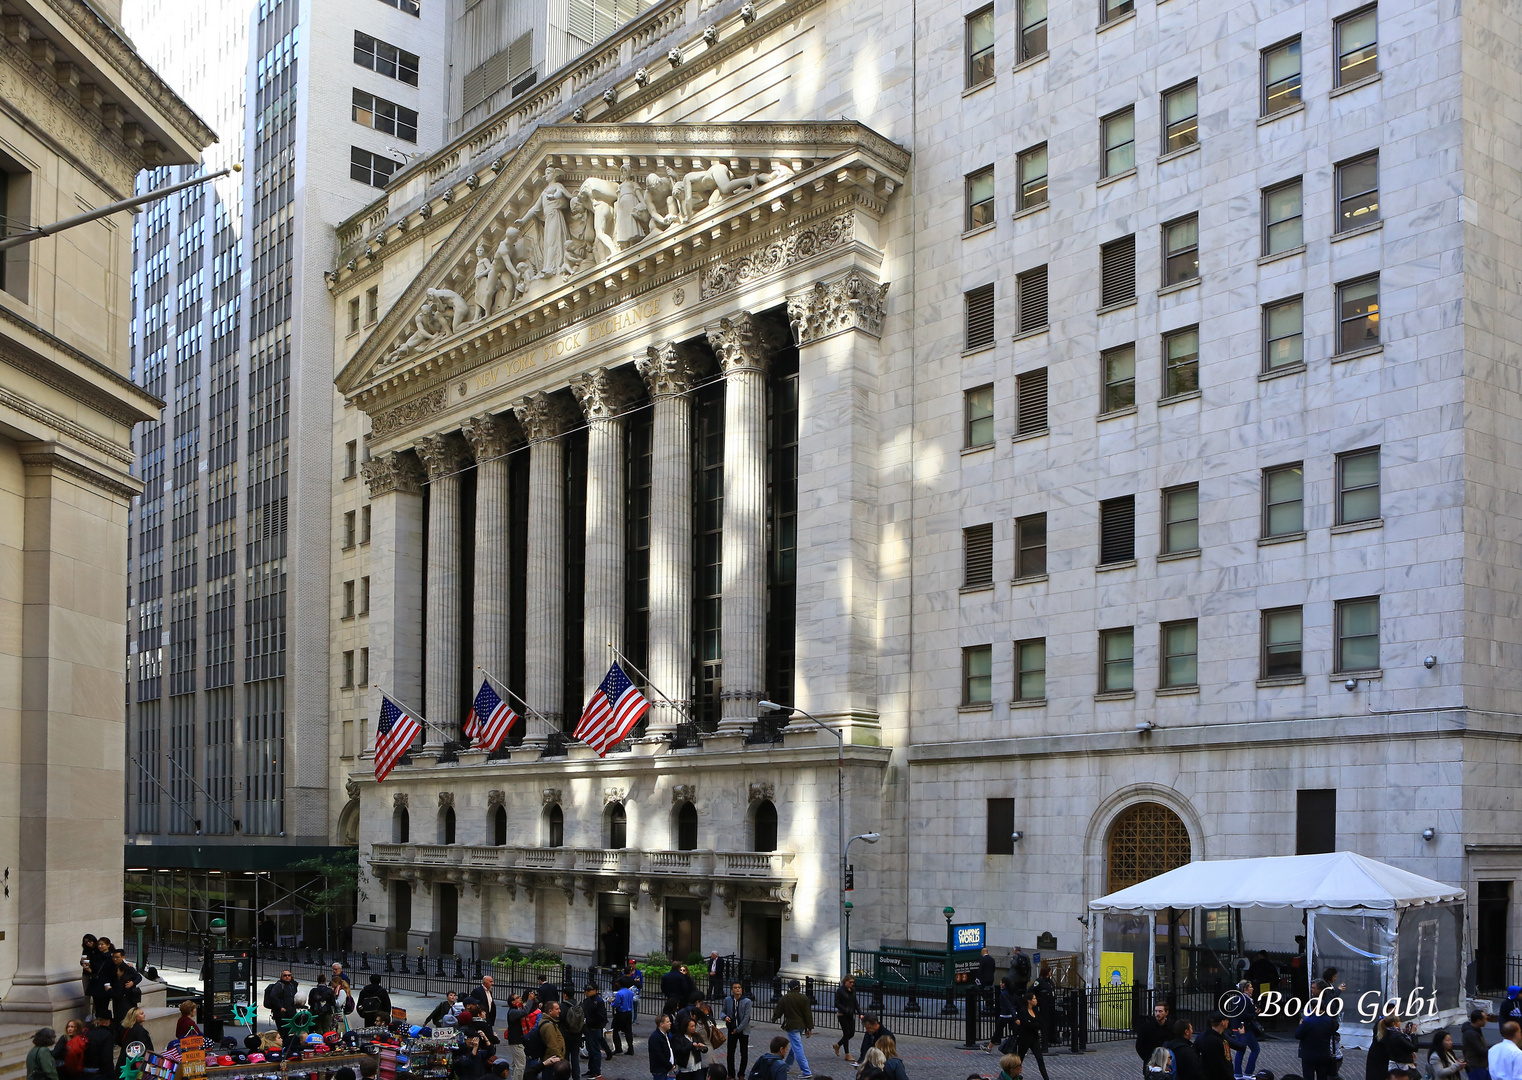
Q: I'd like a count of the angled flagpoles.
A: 6